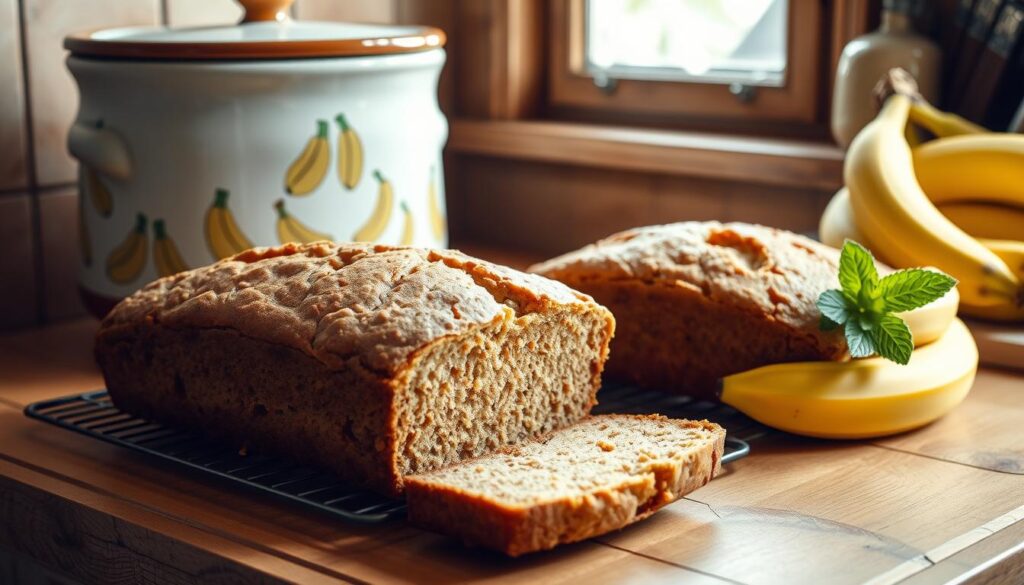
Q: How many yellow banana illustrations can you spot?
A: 11